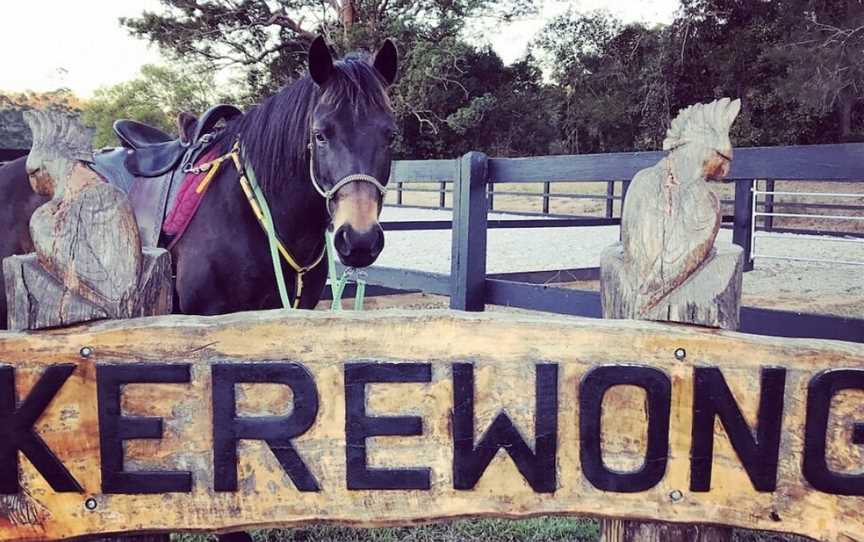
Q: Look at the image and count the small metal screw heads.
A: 4